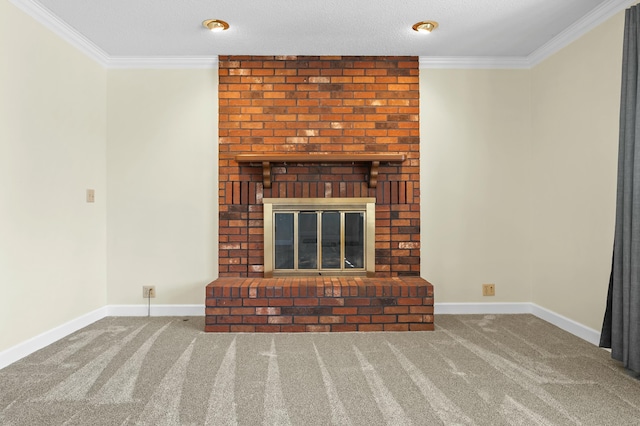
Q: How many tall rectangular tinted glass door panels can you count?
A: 4